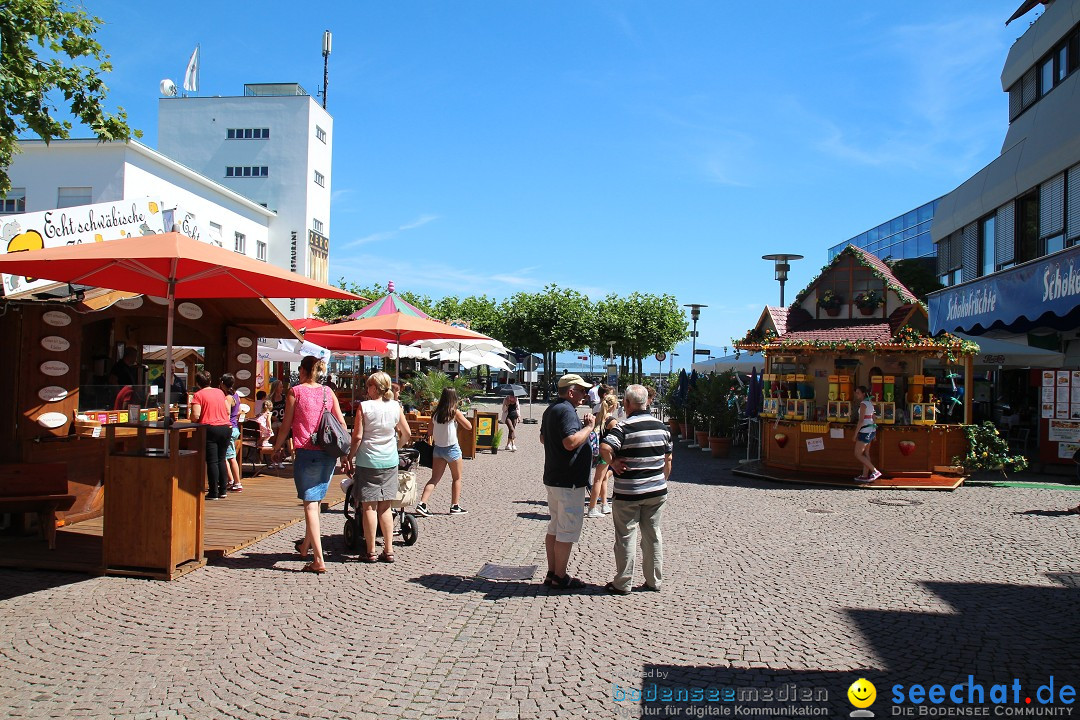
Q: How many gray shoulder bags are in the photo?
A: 1